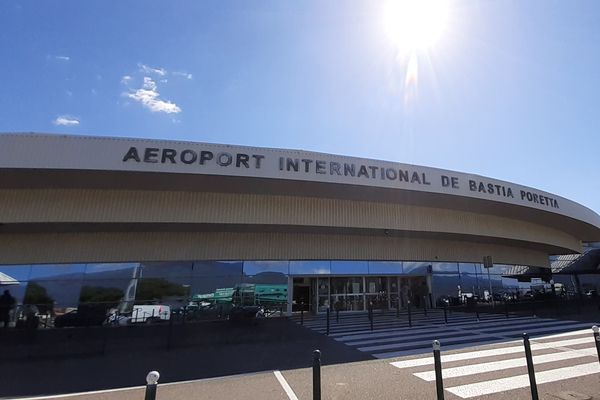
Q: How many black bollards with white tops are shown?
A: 3